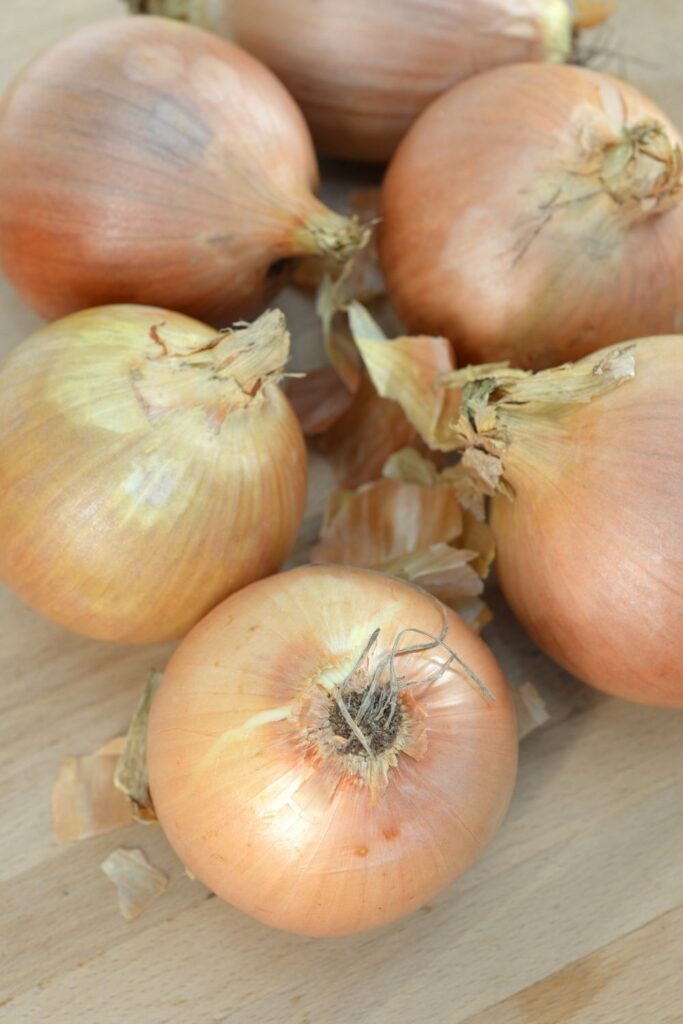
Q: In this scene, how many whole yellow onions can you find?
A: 6